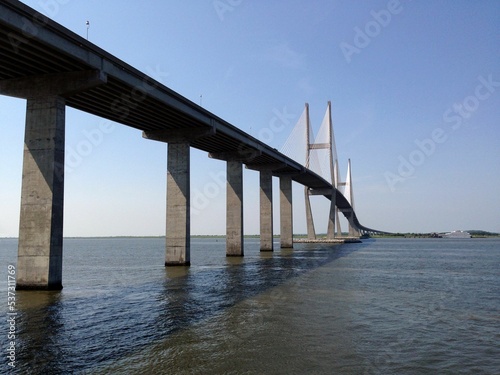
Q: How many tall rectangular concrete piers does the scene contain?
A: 5